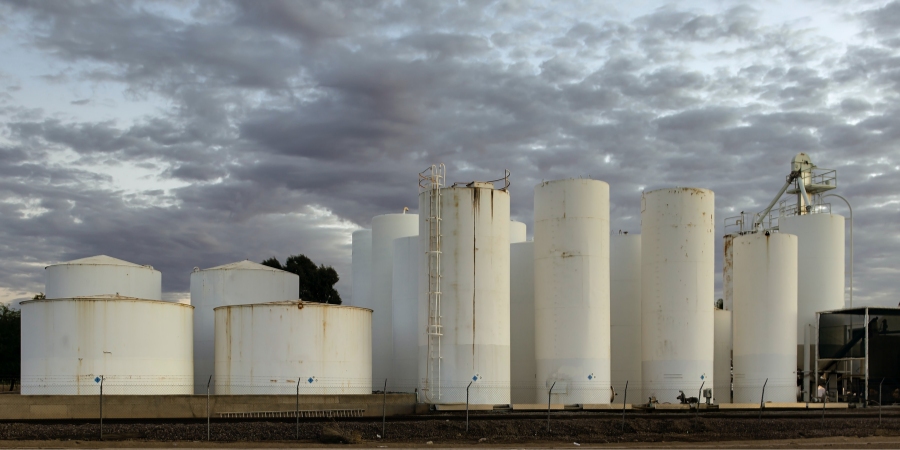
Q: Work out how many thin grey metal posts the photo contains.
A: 11